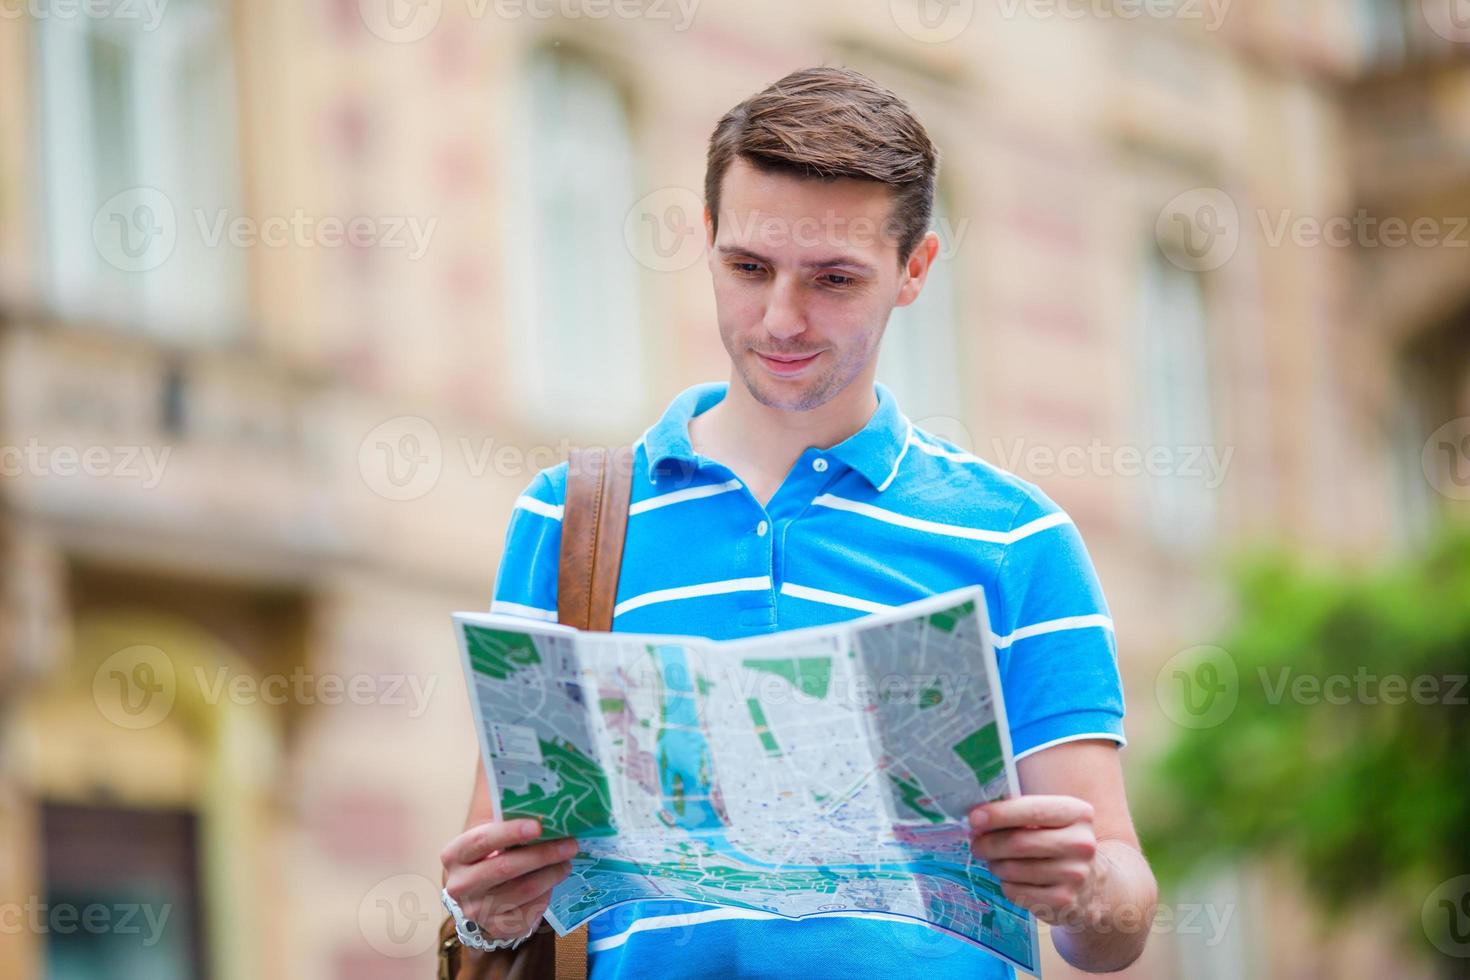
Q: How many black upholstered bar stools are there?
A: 0